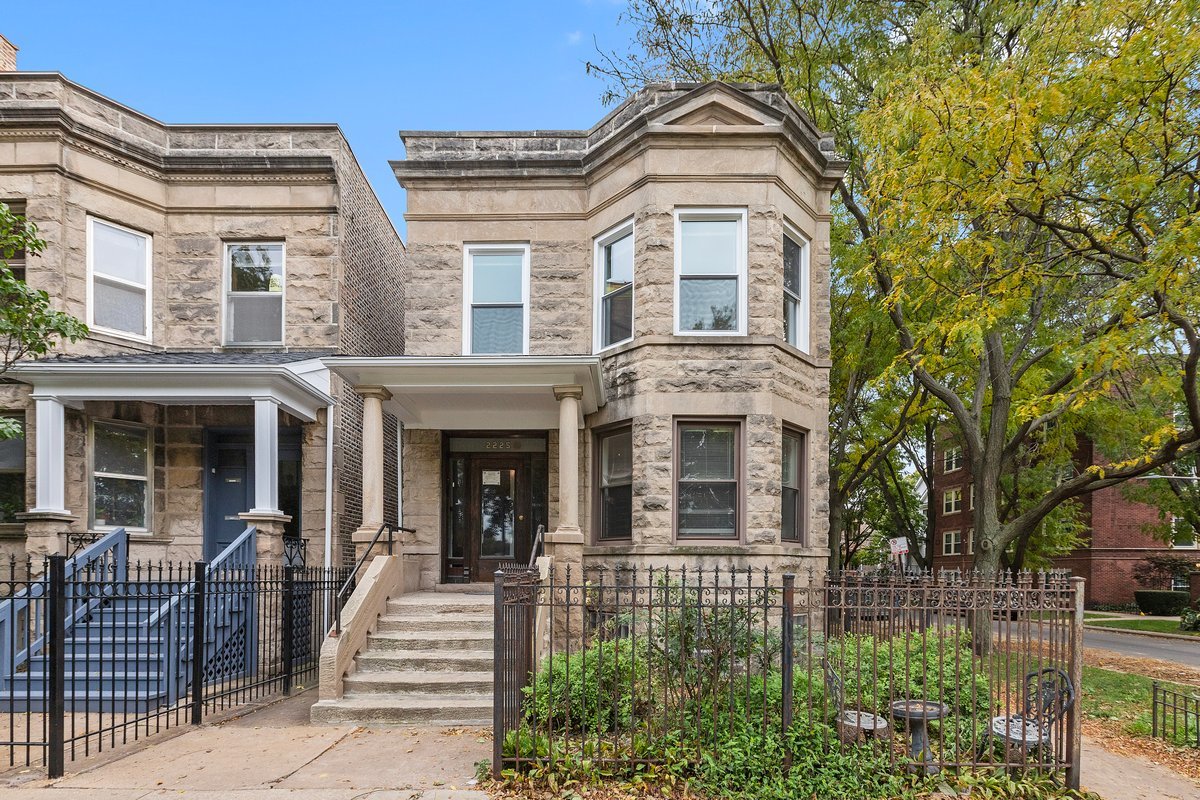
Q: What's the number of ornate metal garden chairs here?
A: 2